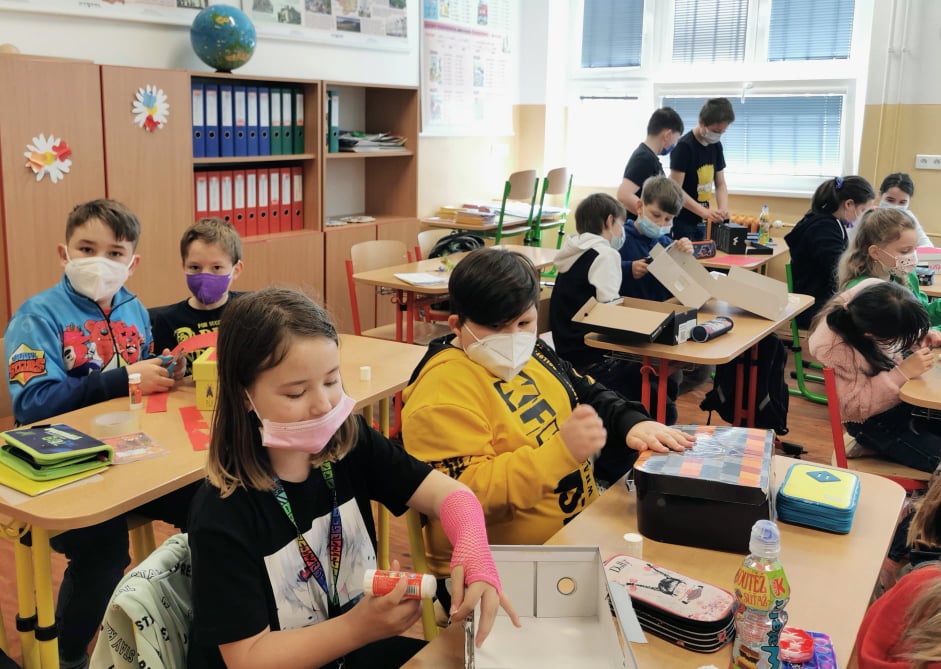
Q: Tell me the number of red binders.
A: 9